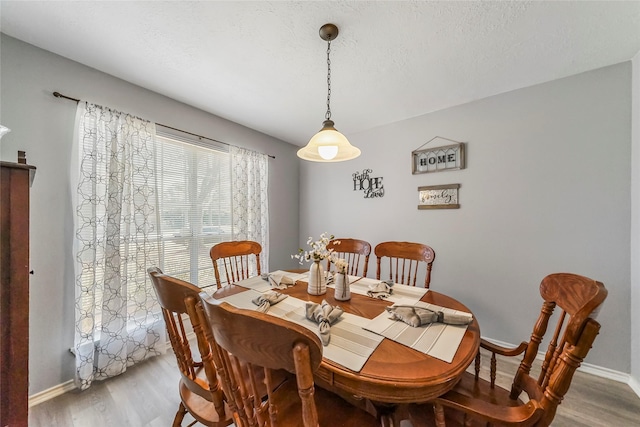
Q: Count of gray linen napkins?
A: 6